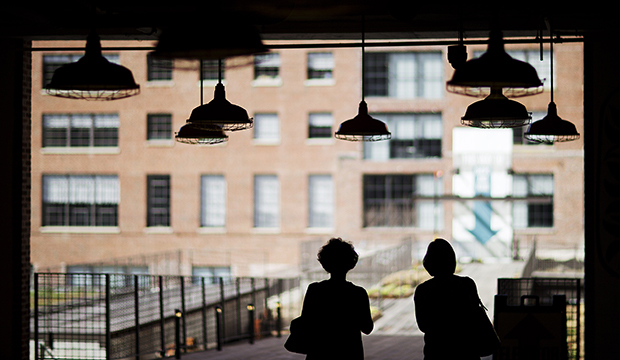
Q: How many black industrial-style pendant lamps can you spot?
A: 8